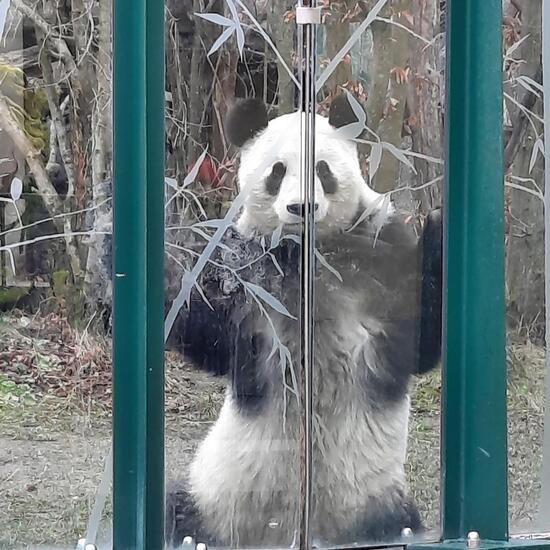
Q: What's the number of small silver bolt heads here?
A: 6